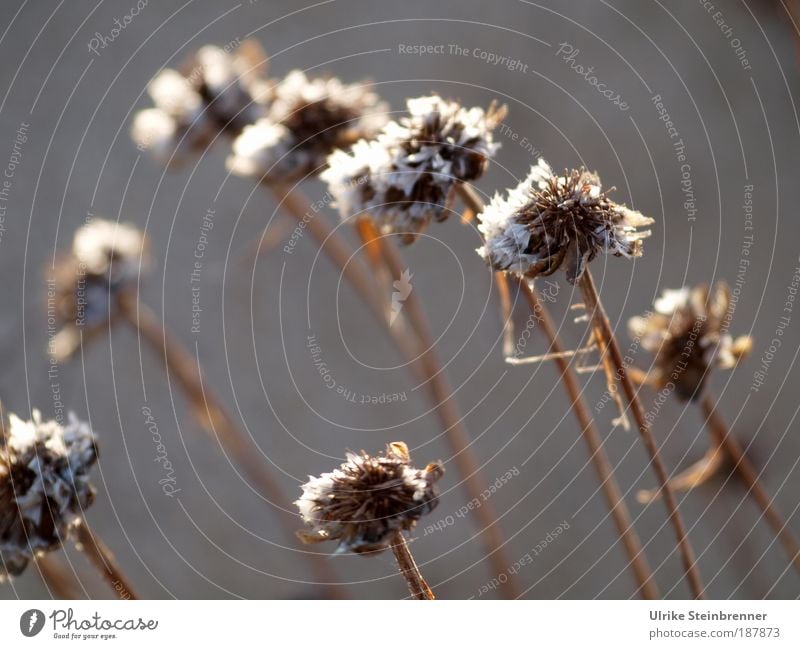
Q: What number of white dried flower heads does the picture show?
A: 8